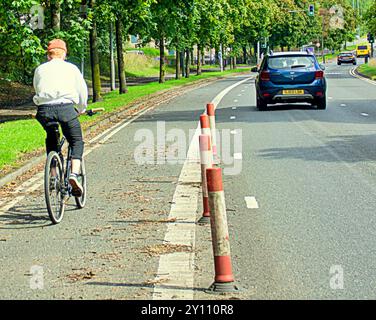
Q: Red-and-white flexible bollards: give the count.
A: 4